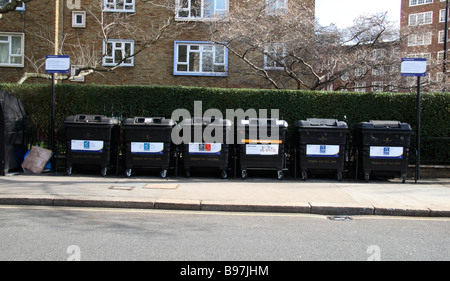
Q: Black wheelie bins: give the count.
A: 6